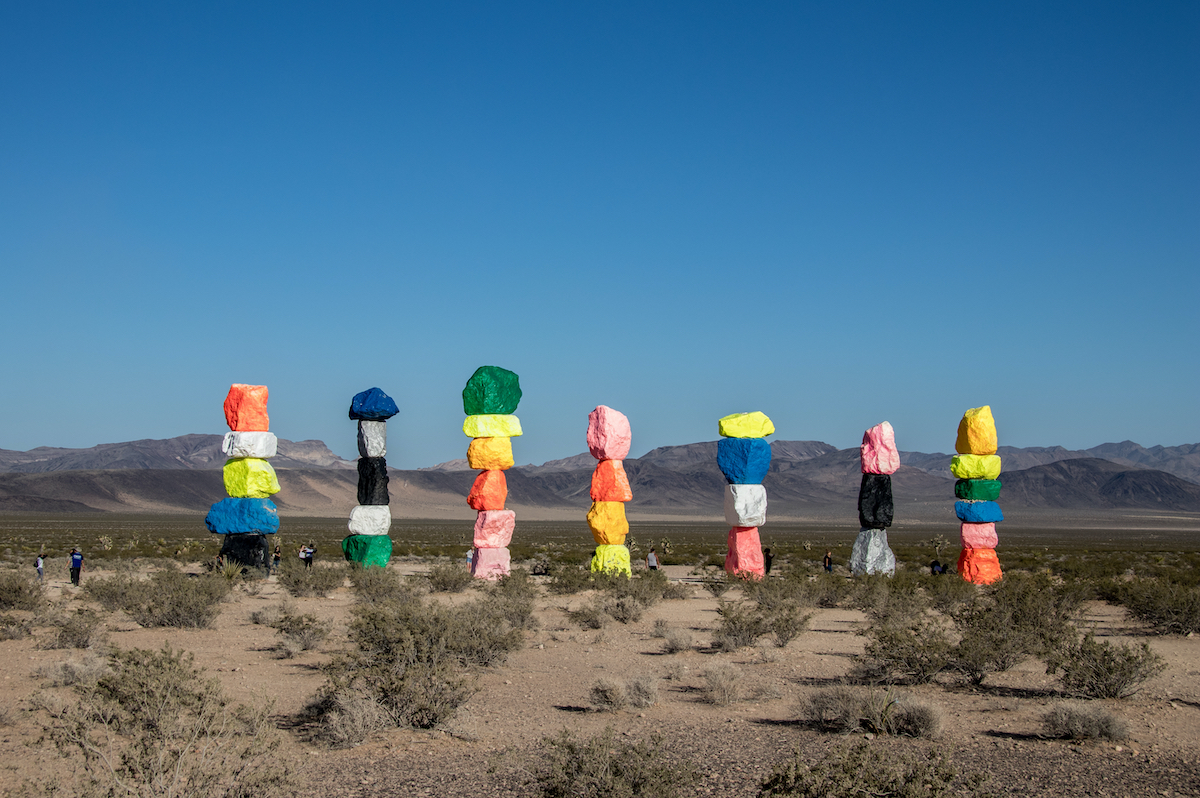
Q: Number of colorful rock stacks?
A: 7